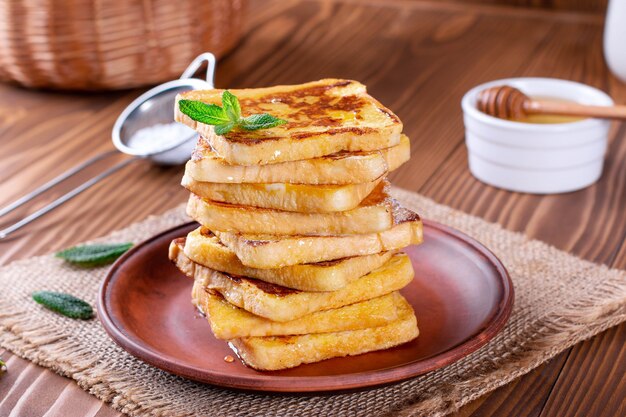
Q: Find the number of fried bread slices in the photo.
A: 9